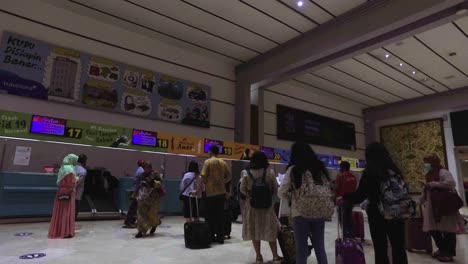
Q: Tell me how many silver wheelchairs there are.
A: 0